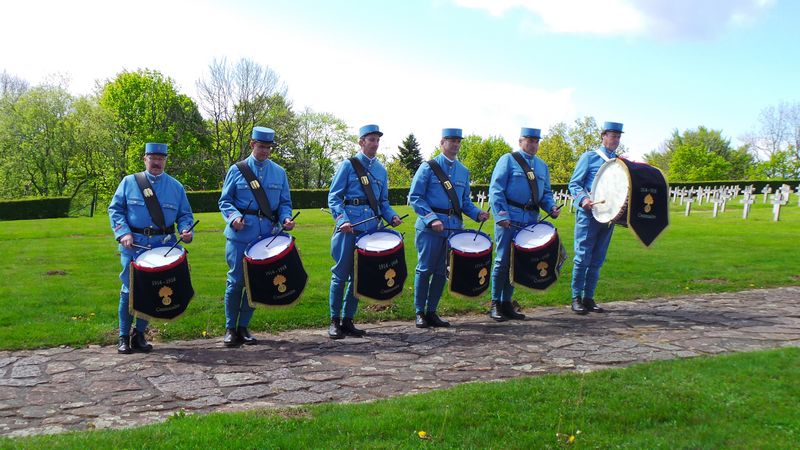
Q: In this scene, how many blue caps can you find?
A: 6